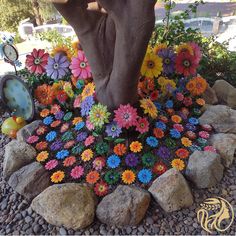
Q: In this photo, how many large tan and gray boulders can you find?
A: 11